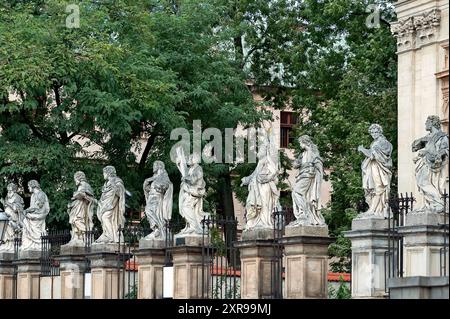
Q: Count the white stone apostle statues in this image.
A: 10